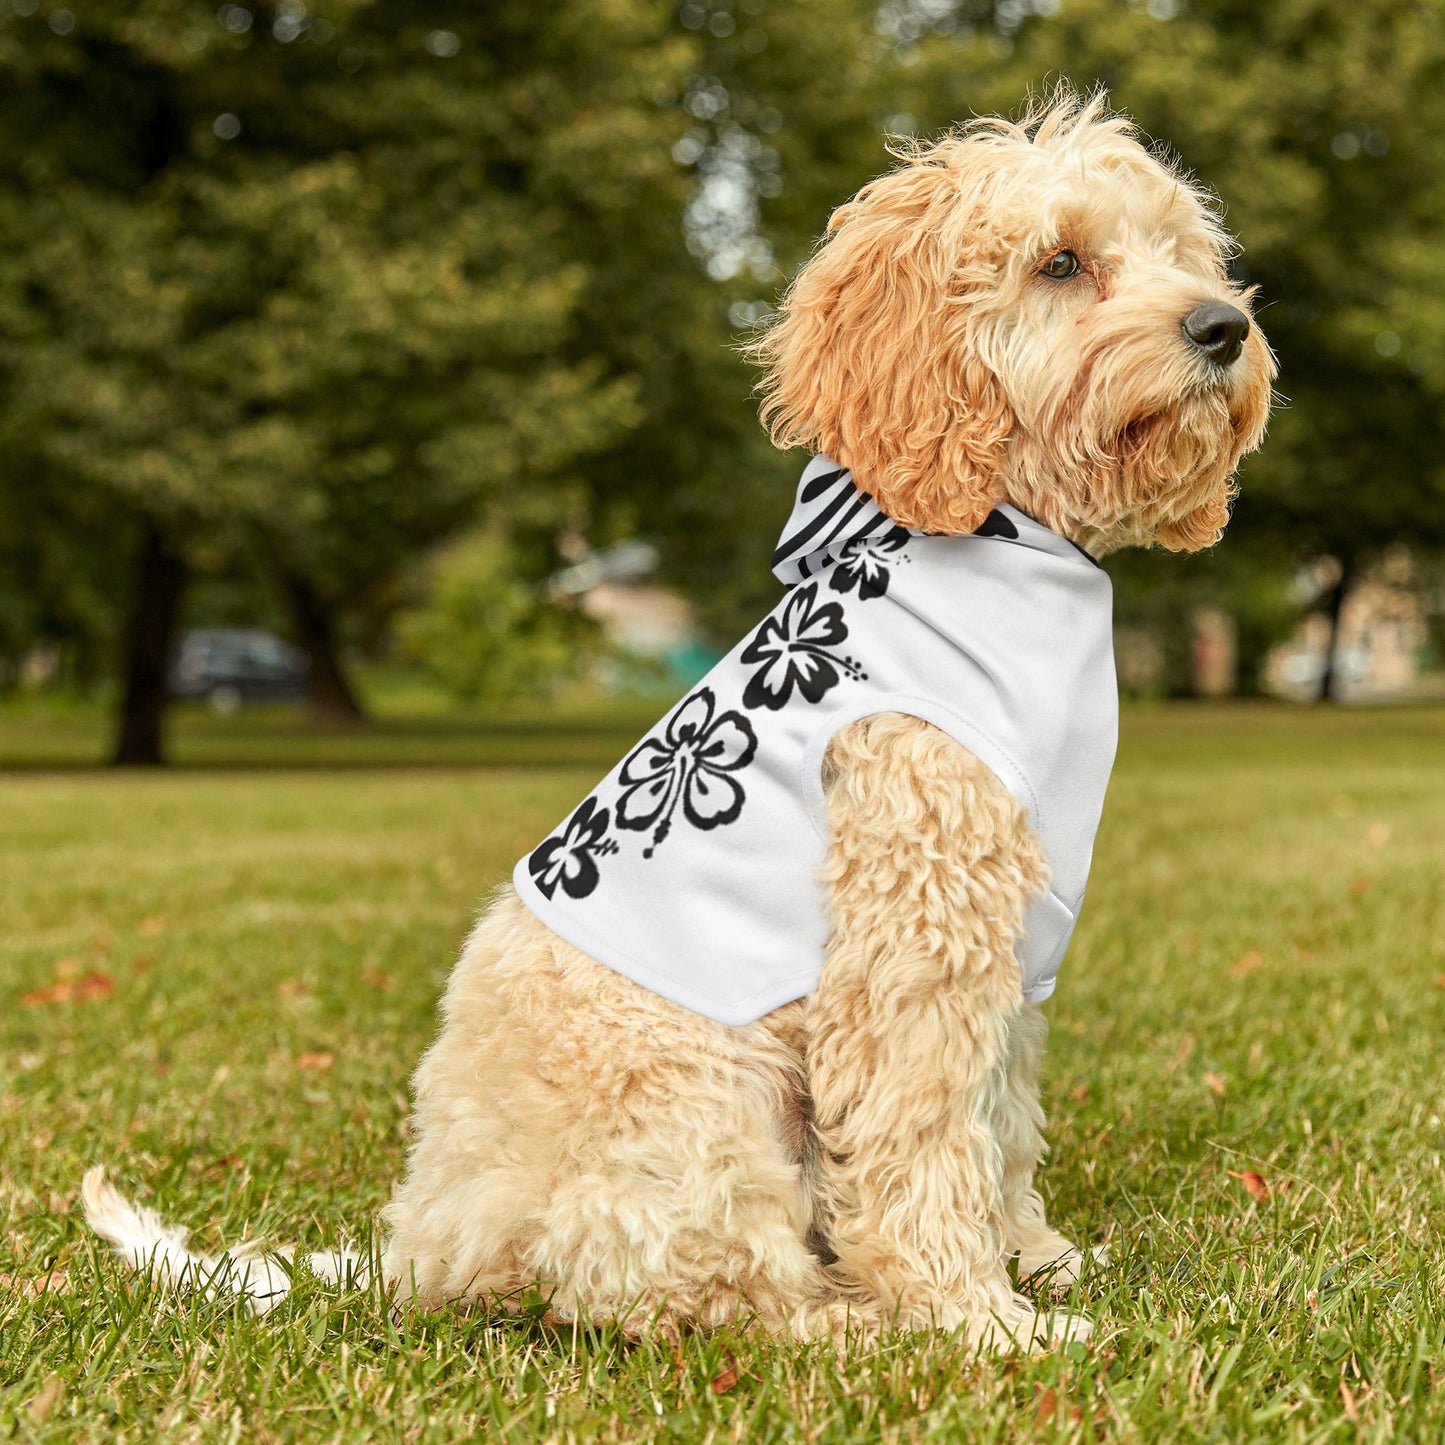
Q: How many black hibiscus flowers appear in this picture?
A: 4